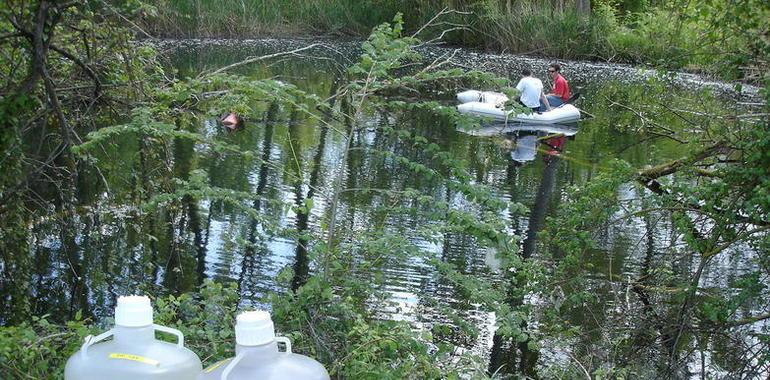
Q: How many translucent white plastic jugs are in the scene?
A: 2